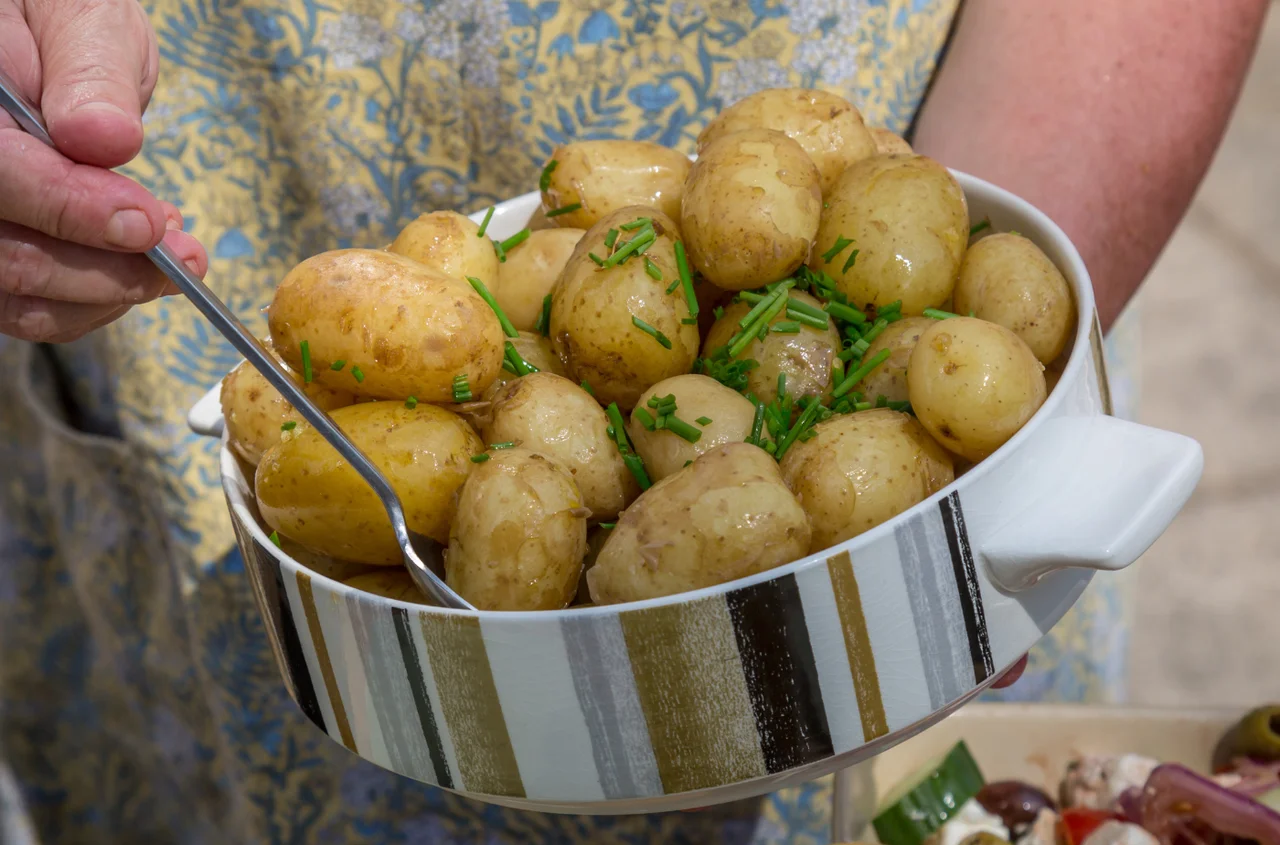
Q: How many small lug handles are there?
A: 2